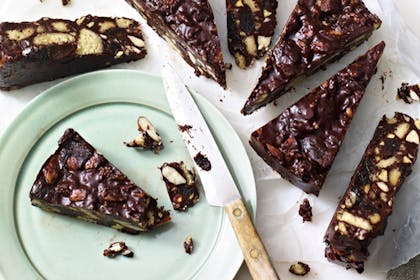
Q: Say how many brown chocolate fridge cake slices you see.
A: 7